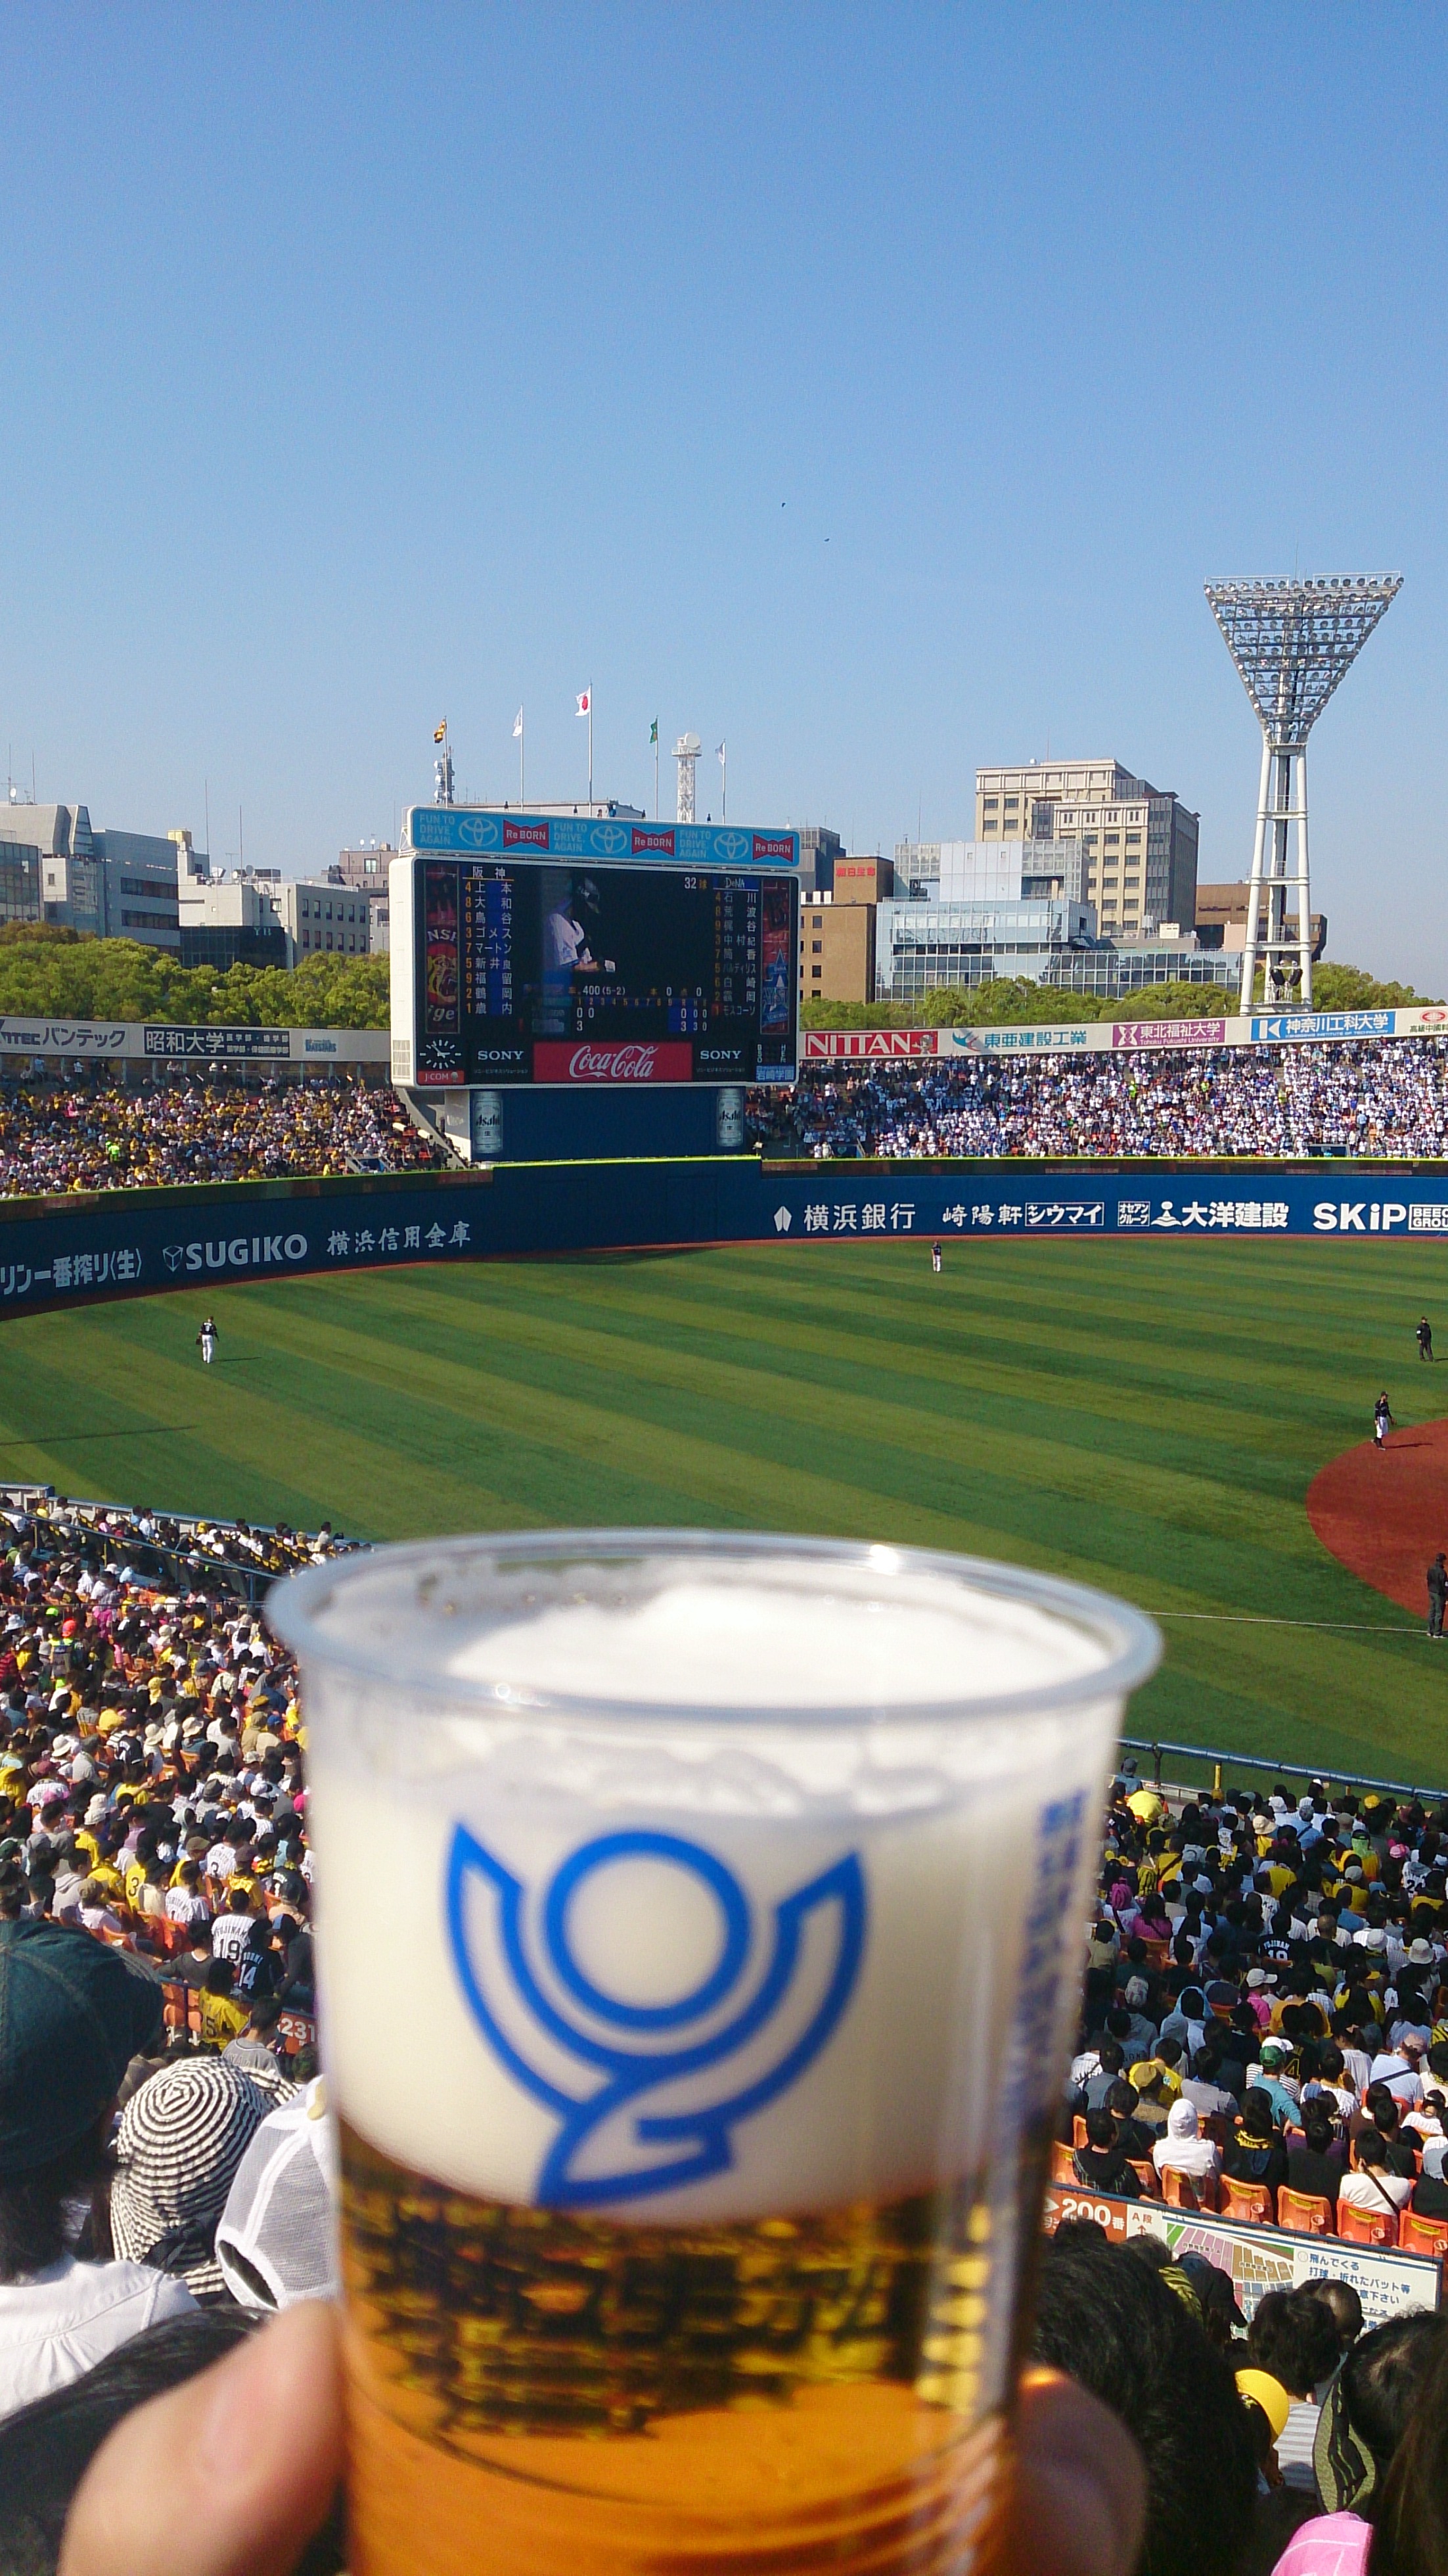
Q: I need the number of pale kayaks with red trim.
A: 0